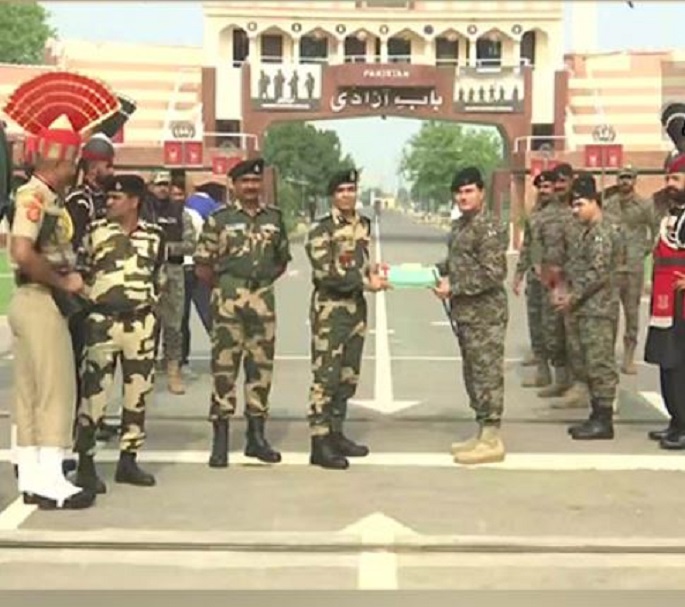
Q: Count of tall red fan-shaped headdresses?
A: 1